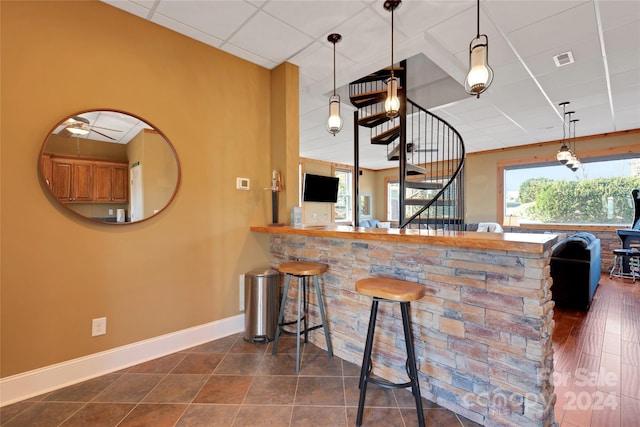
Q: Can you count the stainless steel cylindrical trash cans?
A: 1